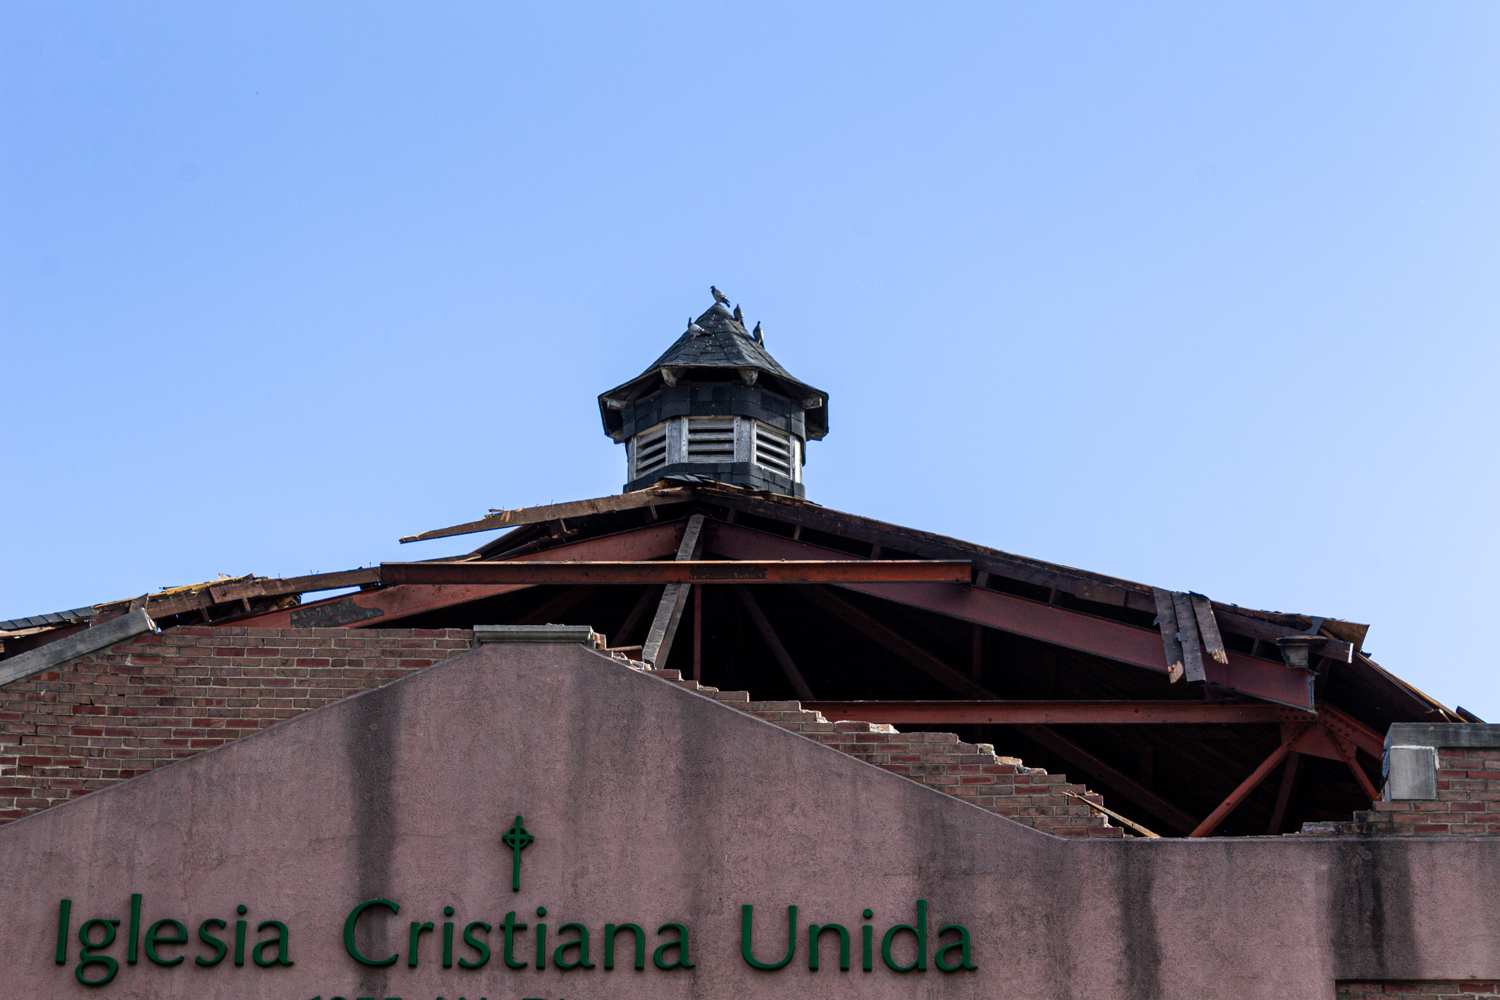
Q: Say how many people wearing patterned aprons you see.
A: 0